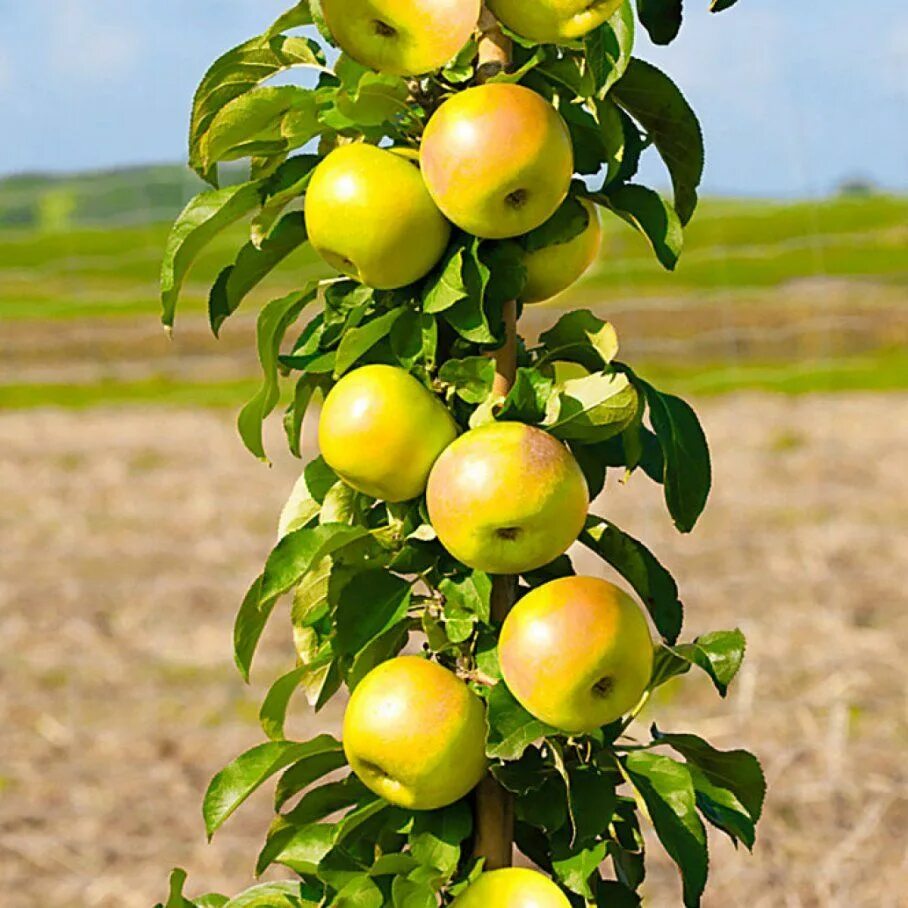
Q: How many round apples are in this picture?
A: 10